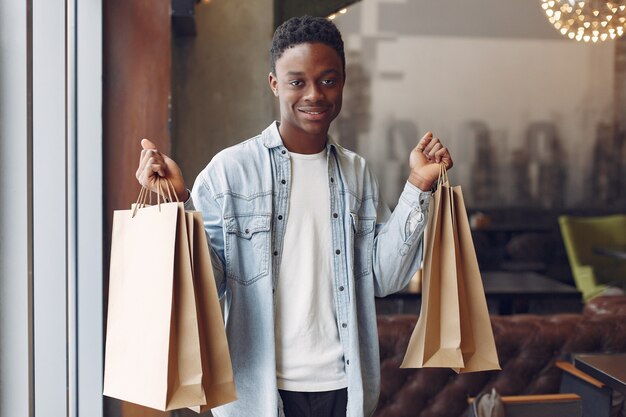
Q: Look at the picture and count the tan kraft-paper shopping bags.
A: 4